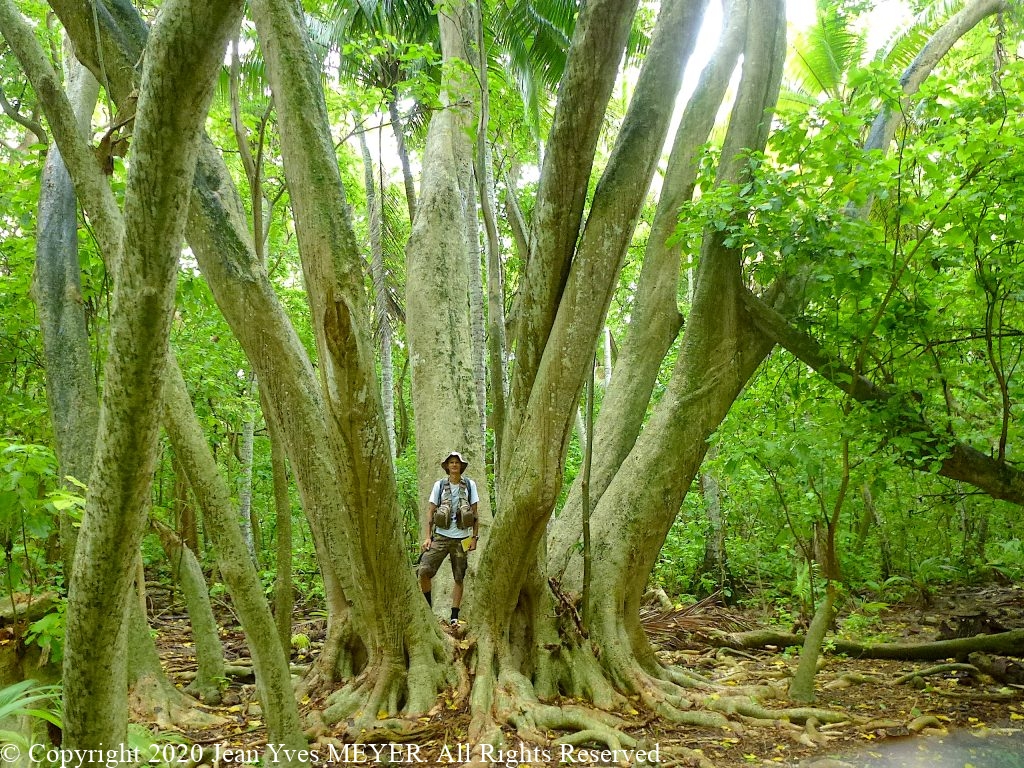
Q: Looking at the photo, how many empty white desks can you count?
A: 0